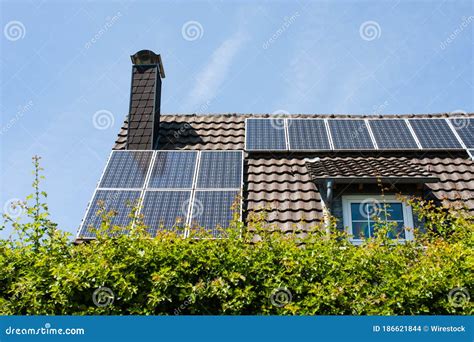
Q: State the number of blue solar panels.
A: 12